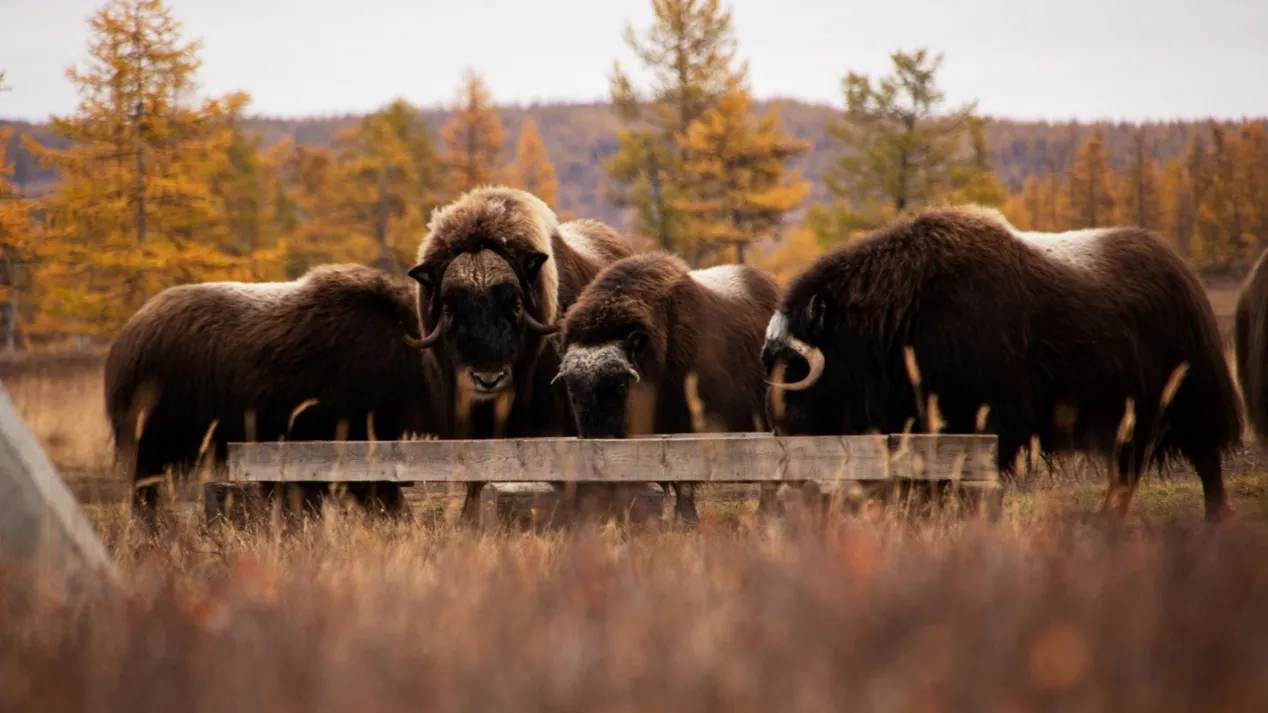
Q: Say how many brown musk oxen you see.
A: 5